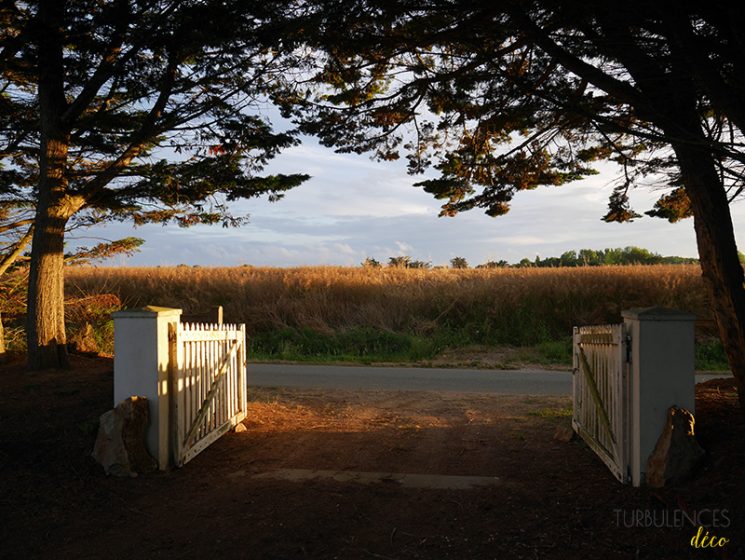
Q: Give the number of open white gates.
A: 2